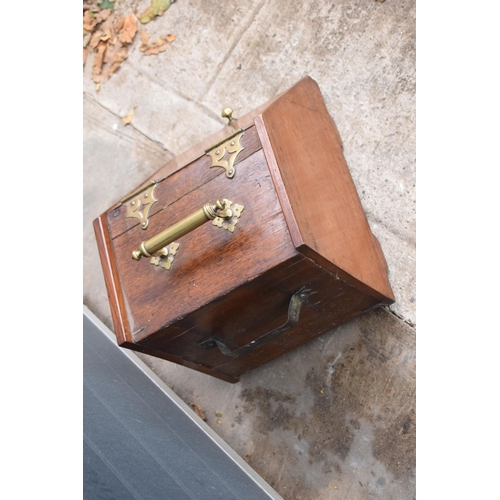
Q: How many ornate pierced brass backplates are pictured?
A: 2